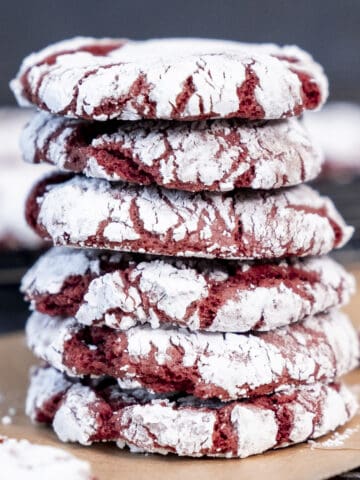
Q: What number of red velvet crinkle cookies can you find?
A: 6